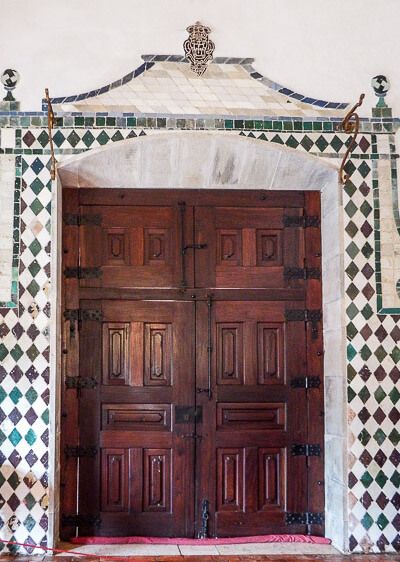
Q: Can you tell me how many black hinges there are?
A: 12